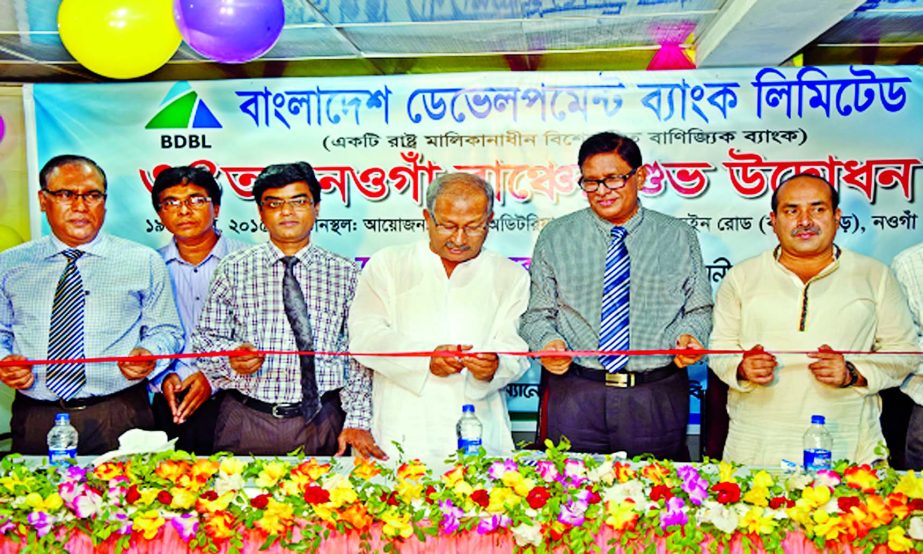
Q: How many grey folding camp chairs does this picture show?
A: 0